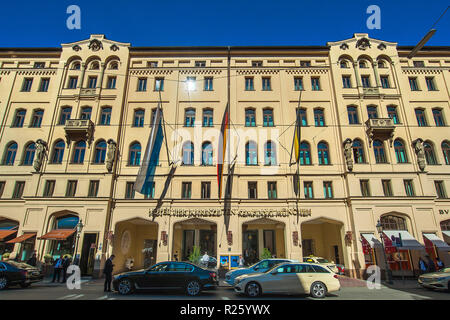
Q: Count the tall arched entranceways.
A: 4